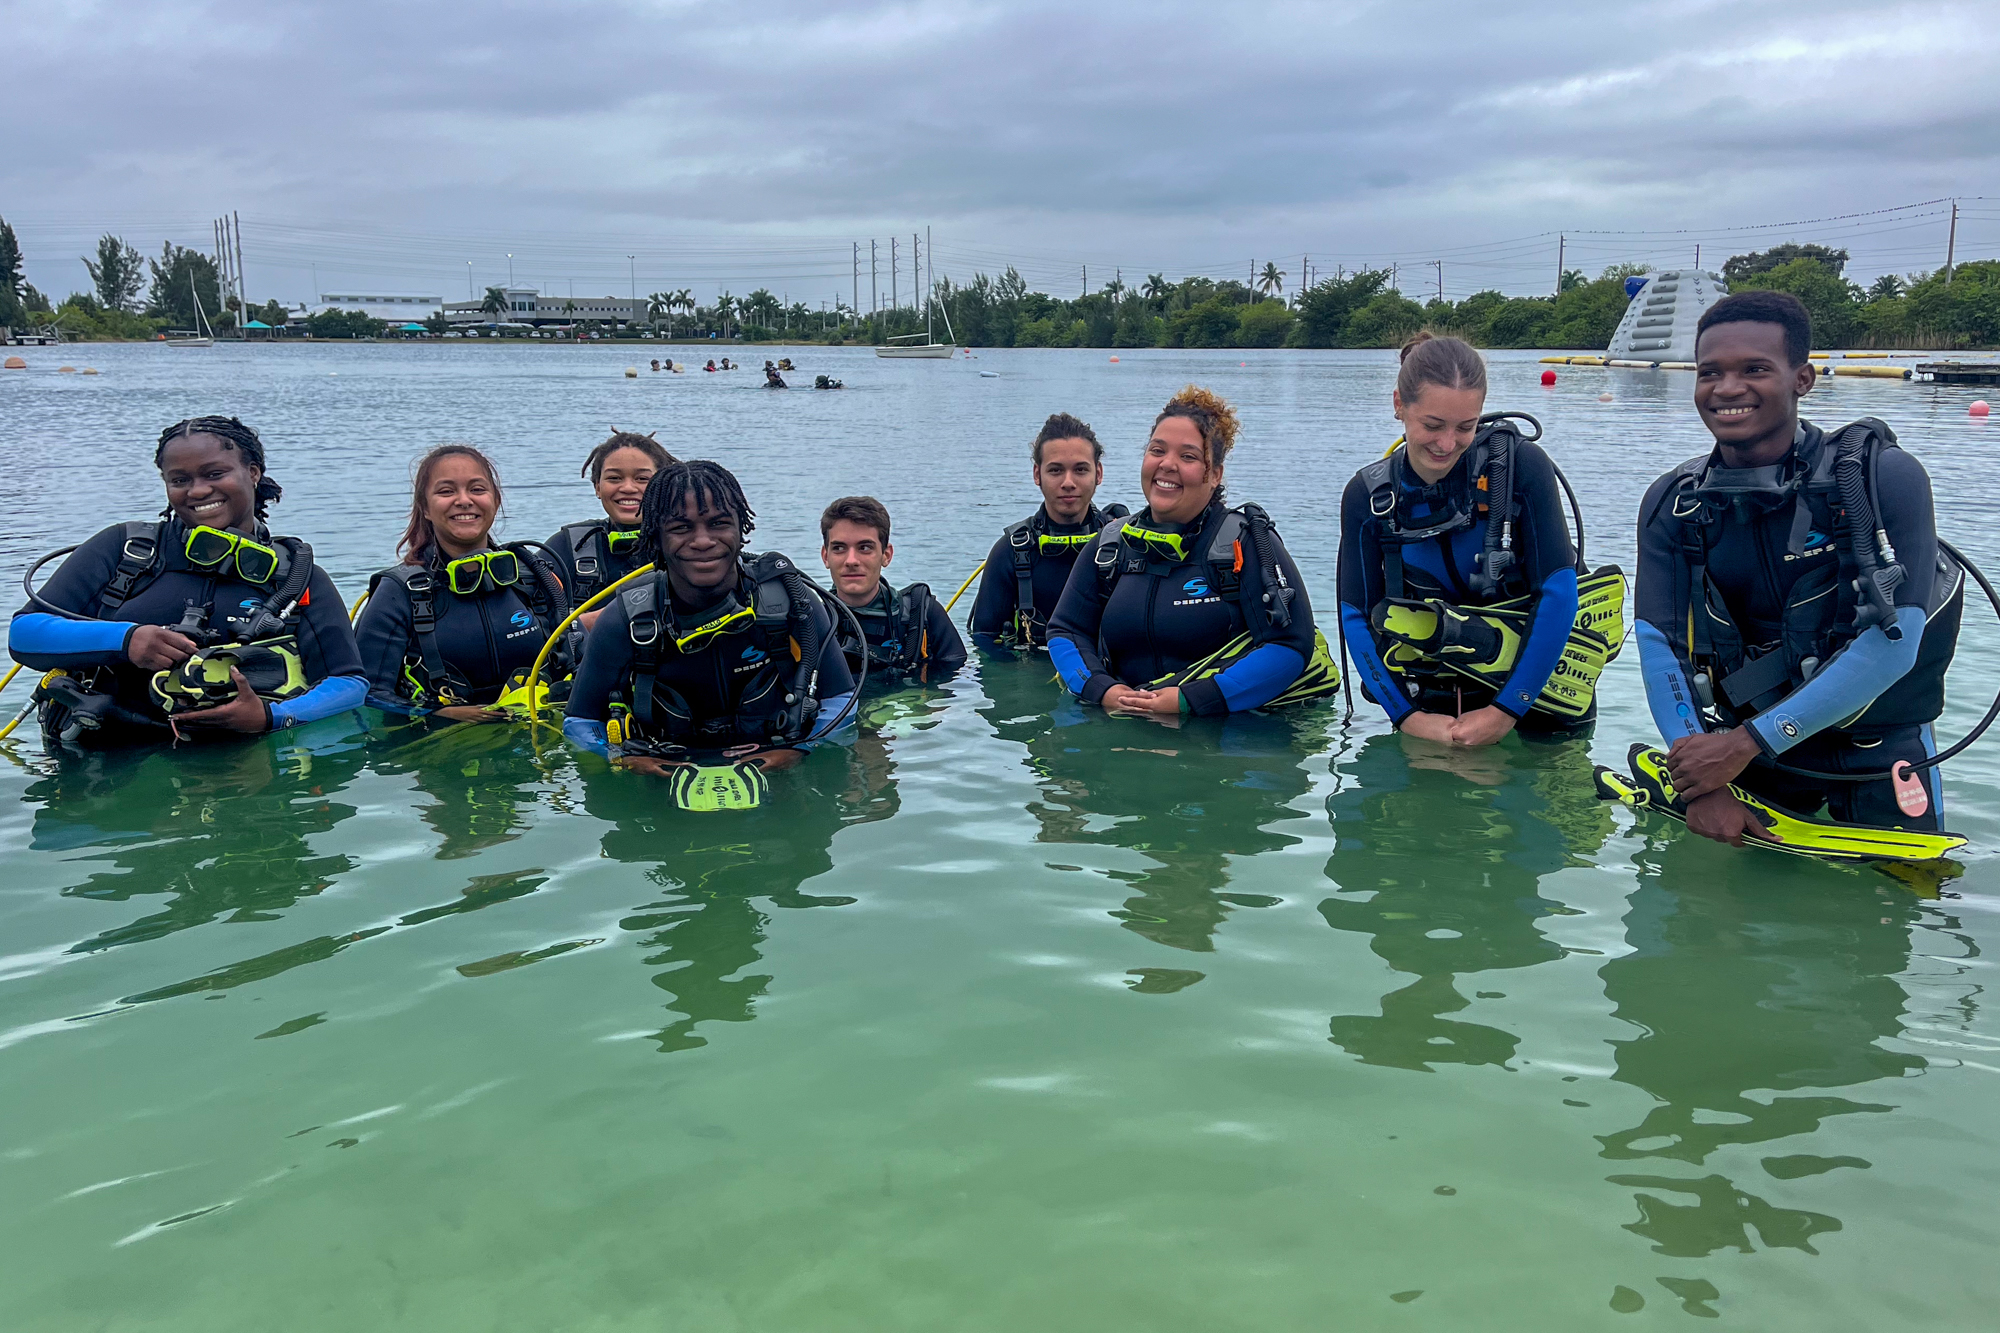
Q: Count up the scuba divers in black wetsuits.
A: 9